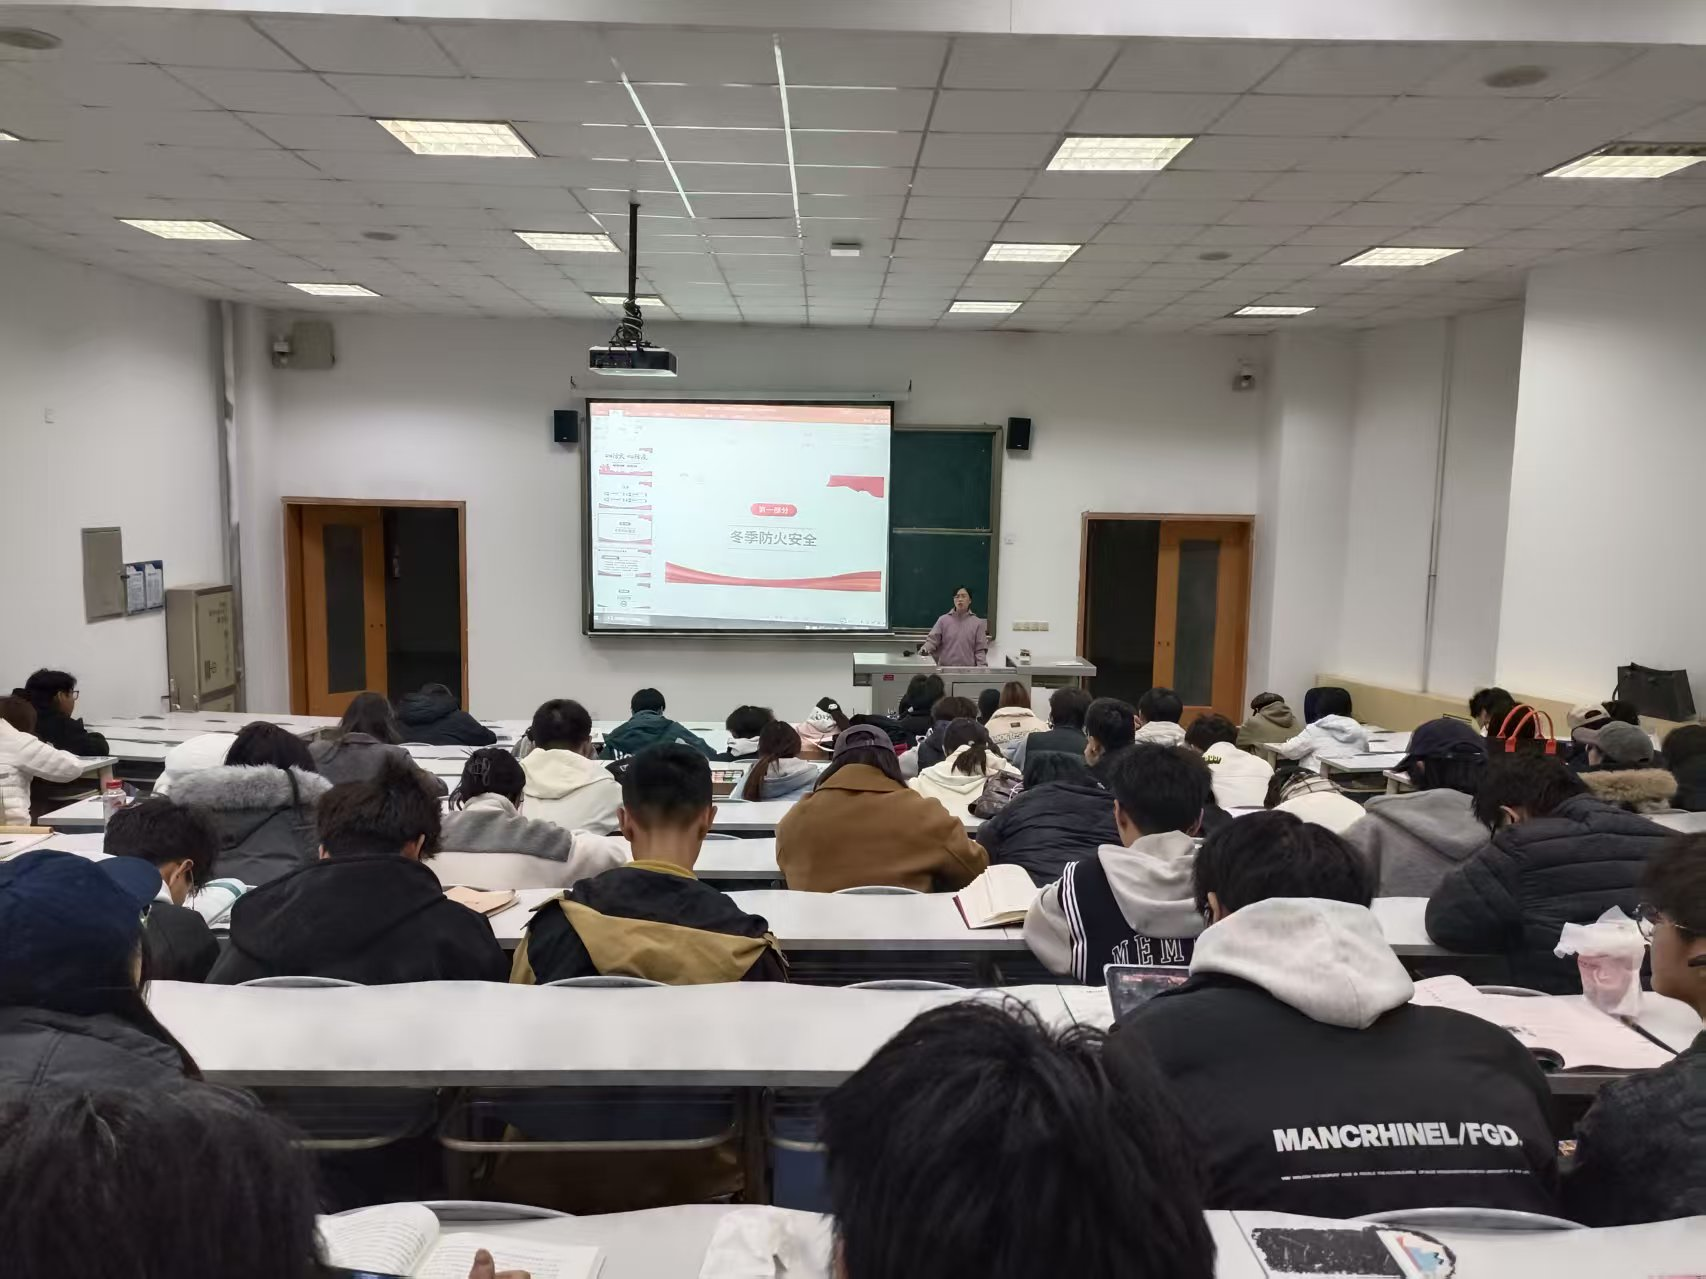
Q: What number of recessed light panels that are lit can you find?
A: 12